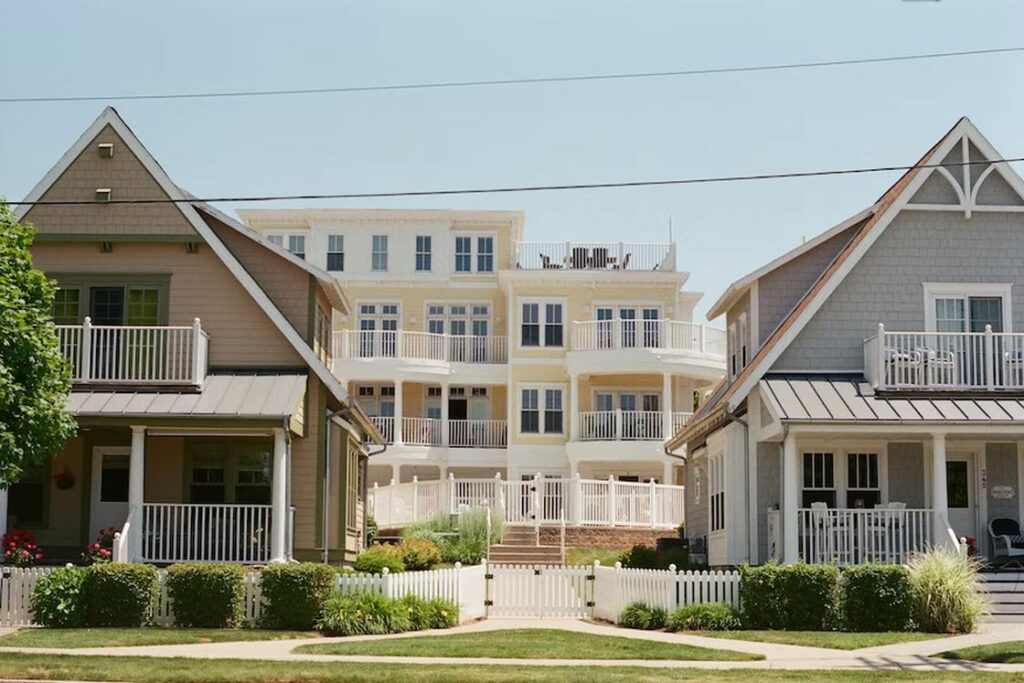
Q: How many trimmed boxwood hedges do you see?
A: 5